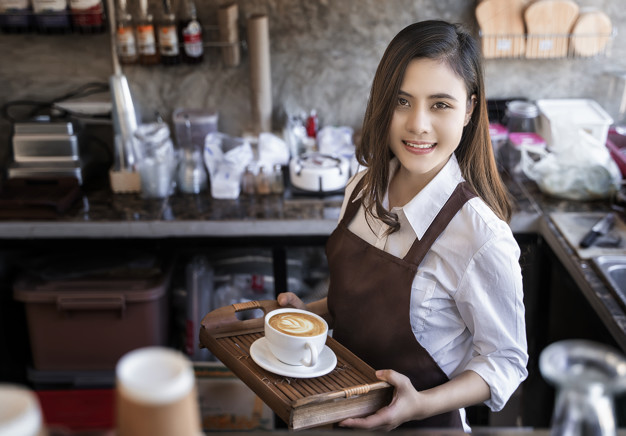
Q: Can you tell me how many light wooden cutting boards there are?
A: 3